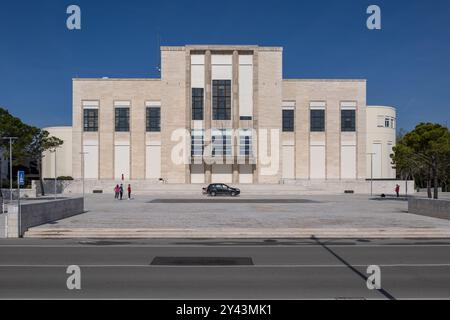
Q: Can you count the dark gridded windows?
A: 8